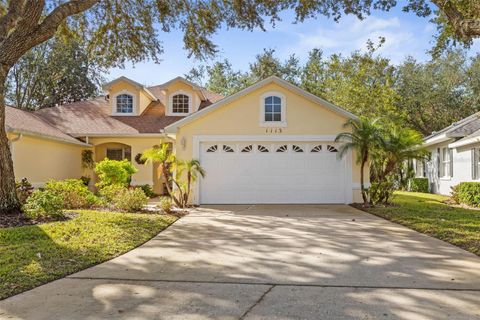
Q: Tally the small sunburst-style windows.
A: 8